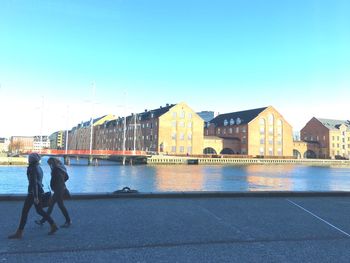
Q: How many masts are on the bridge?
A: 5